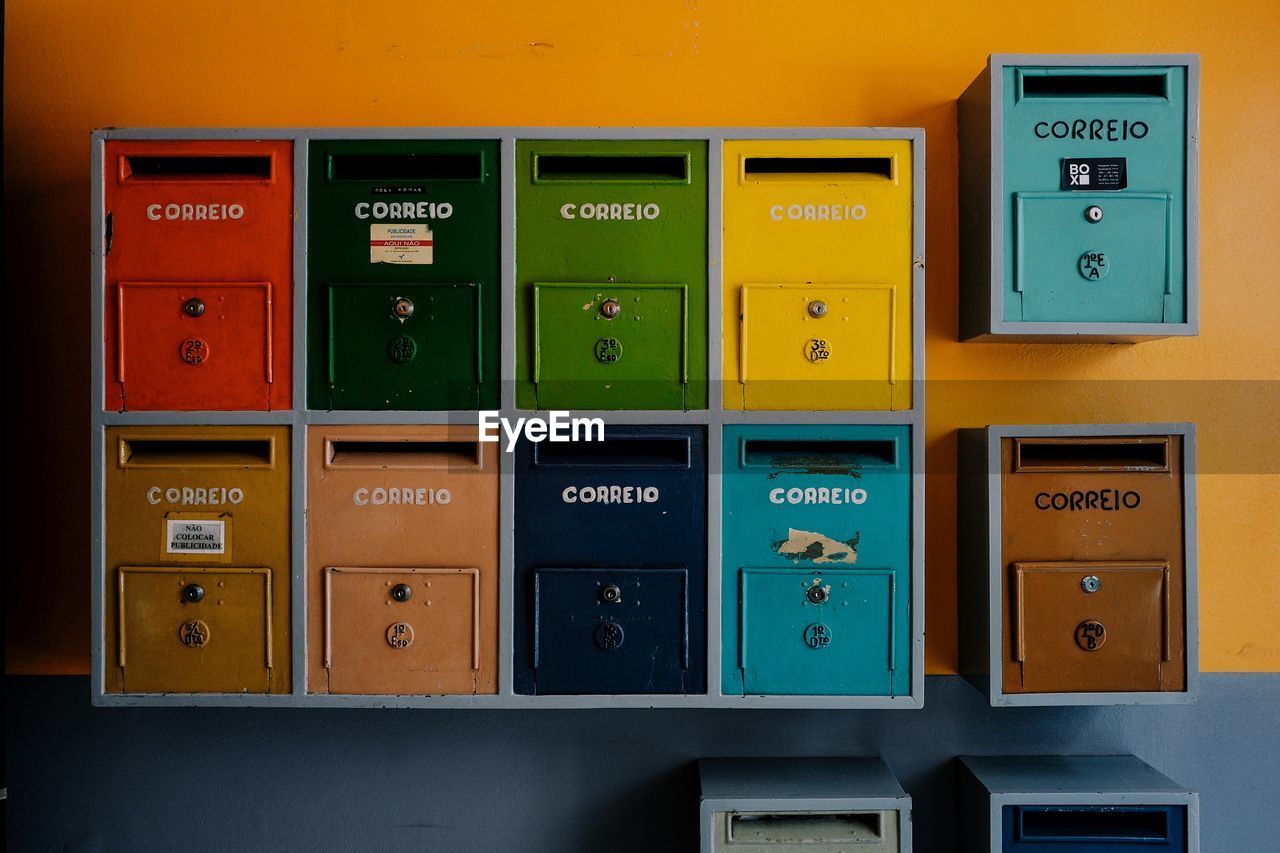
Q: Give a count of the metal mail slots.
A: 12